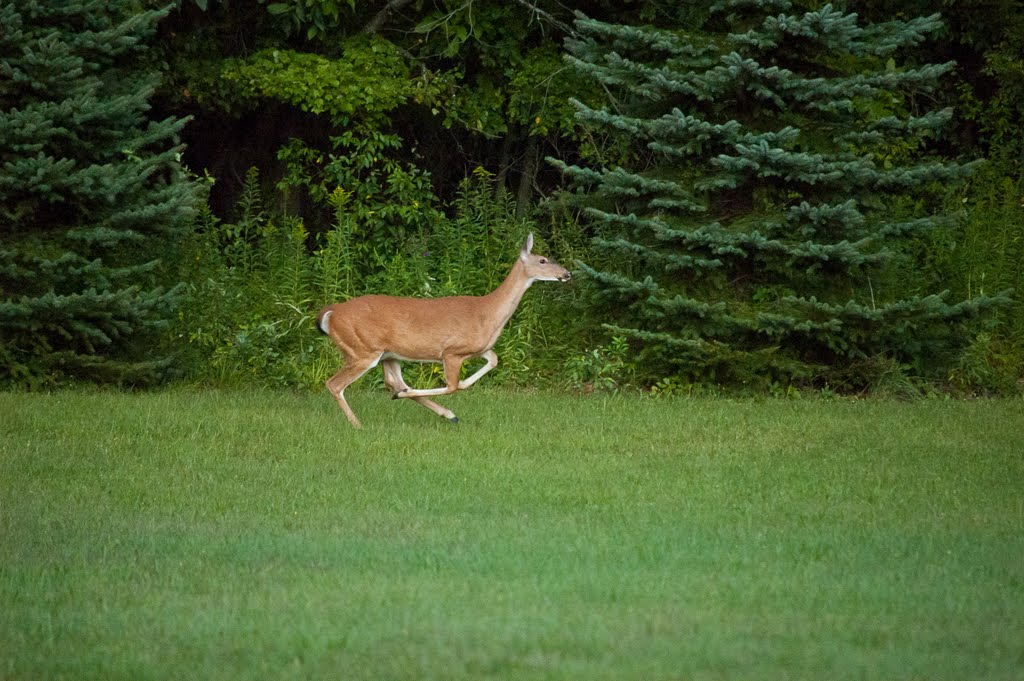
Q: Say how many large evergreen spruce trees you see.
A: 2